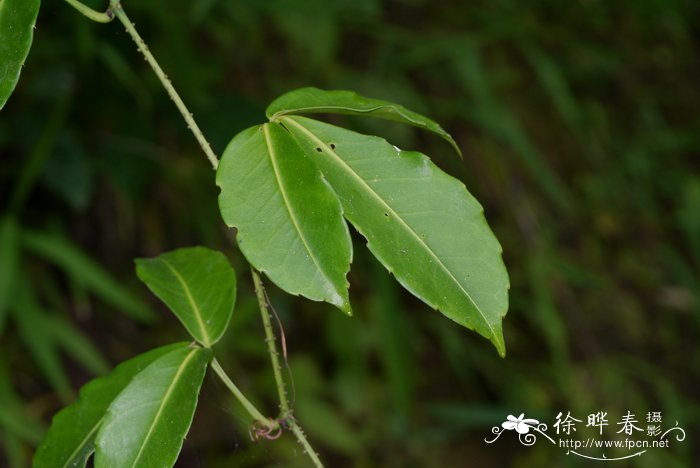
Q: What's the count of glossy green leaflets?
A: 7